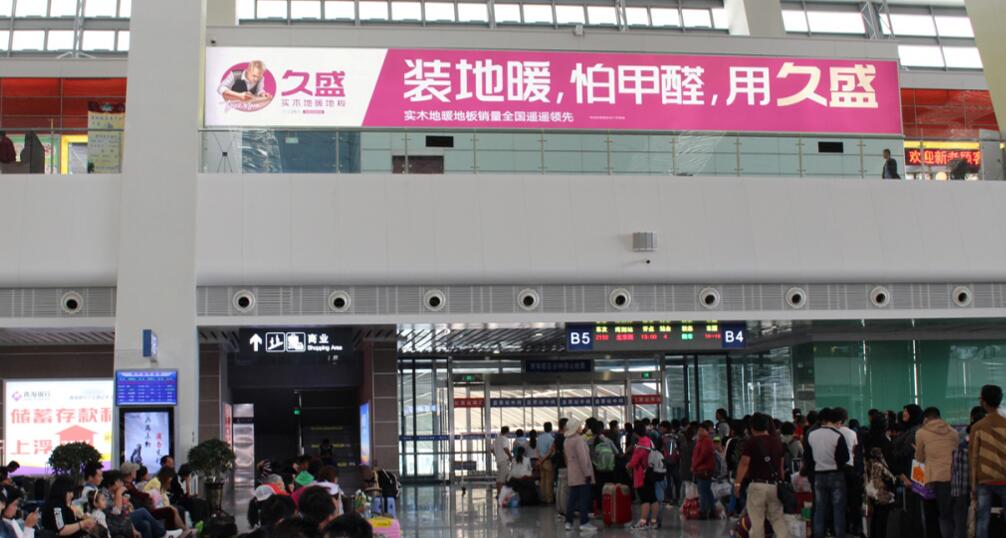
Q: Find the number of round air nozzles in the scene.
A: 10